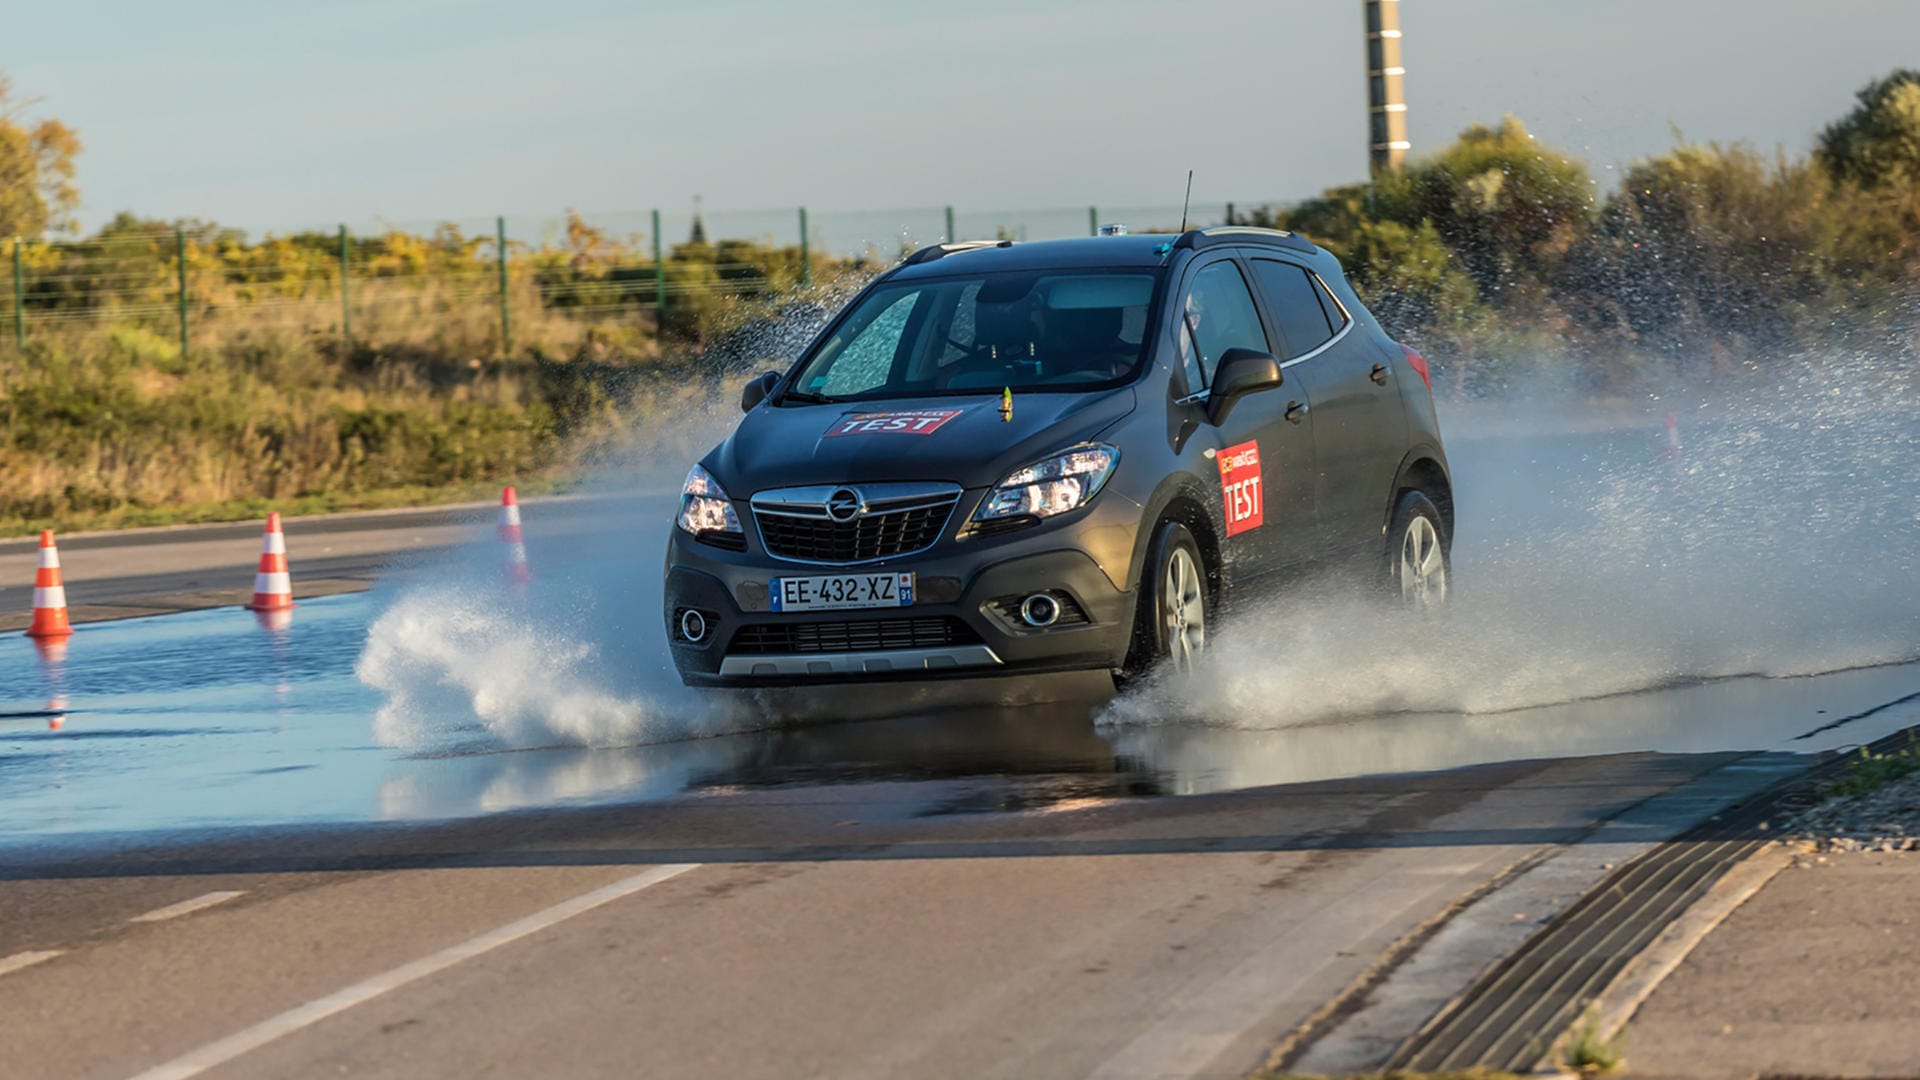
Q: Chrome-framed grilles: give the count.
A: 1